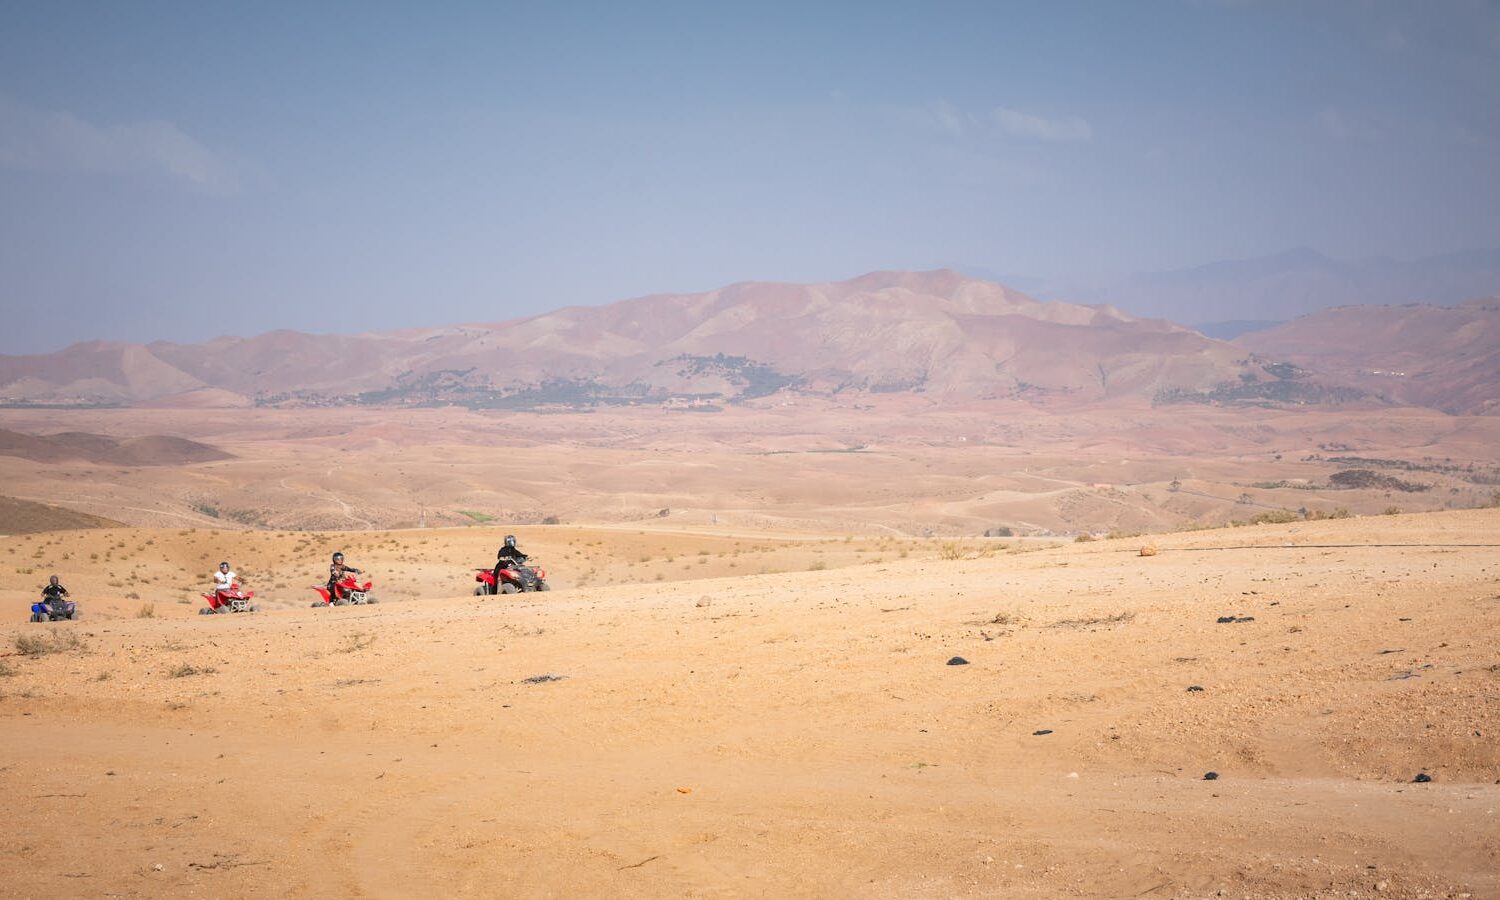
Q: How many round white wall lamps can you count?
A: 0